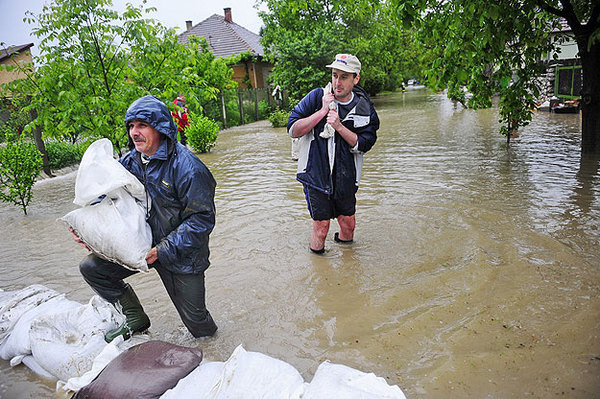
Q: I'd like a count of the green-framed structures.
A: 1